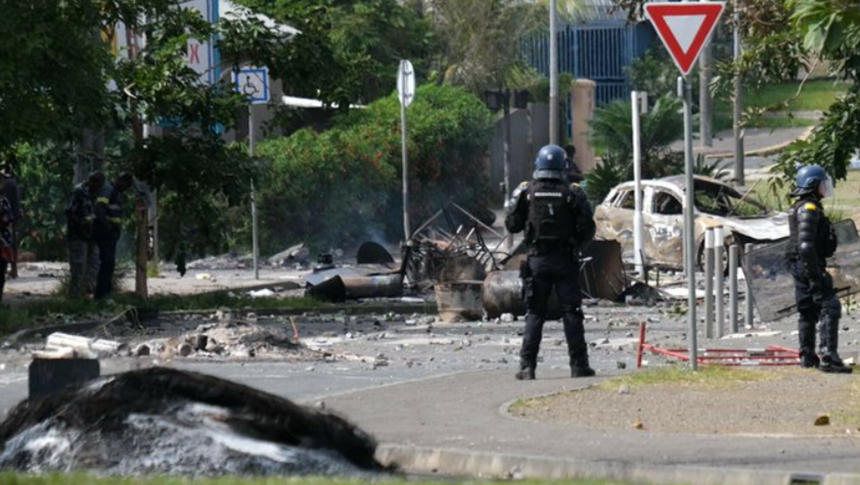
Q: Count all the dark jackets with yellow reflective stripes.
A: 1